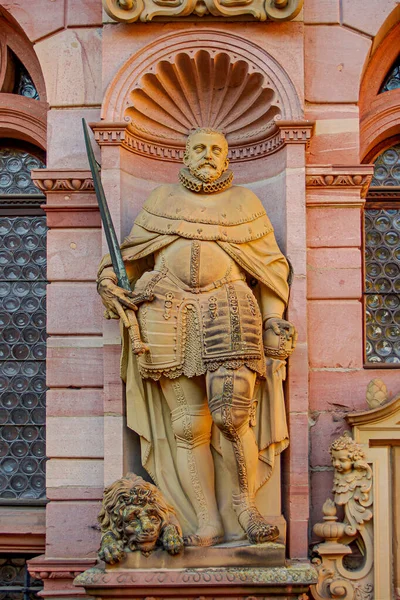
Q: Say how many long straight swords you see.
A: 1